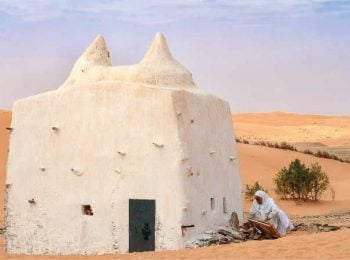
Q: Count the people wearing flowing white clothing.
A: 1